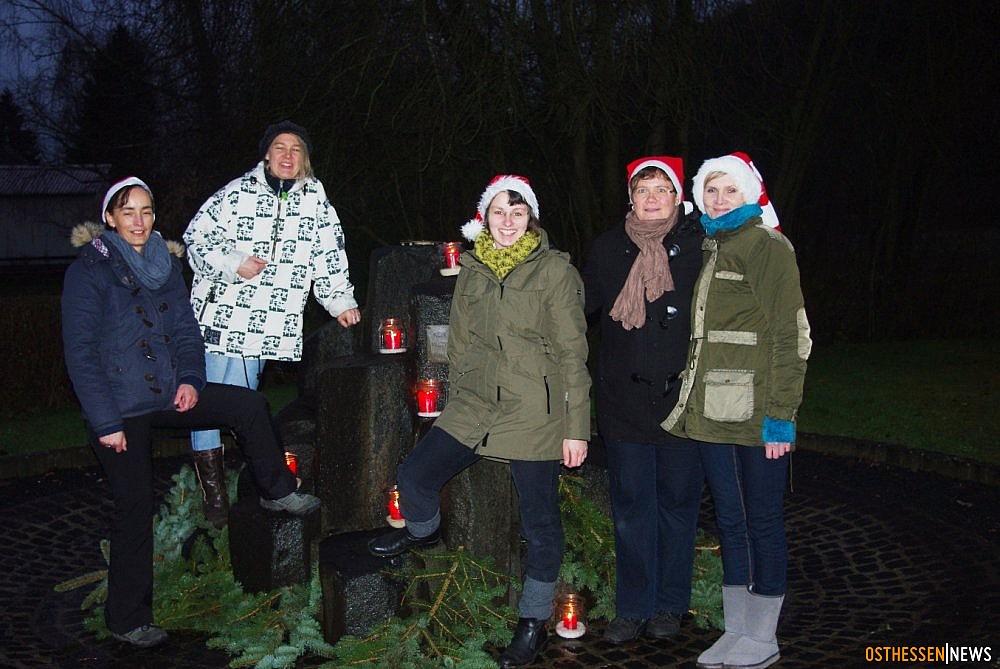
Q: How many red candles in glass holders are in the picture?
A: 6